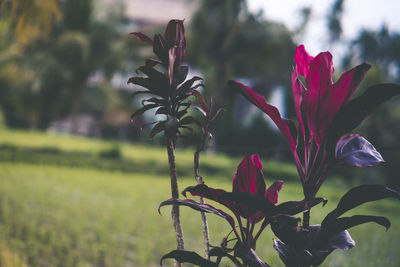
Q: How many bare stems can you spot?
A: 2